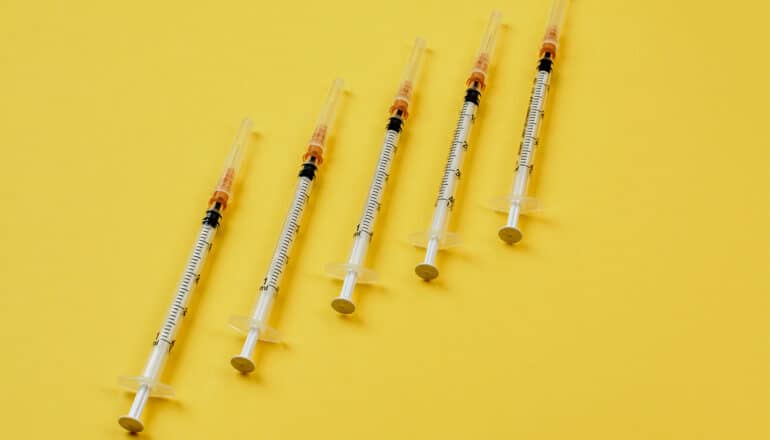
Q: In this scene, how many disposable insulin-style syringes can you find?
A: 5